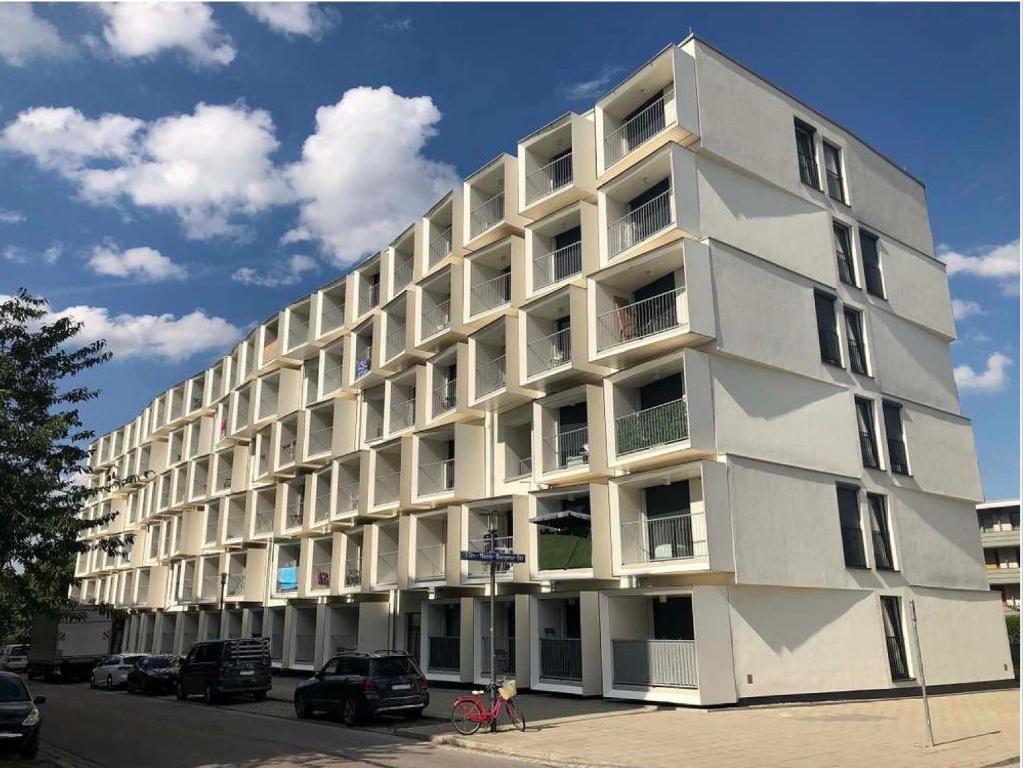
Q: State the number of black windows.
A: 11